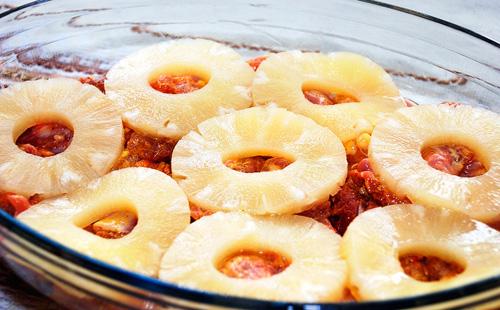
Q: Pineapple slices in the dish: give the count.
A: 8